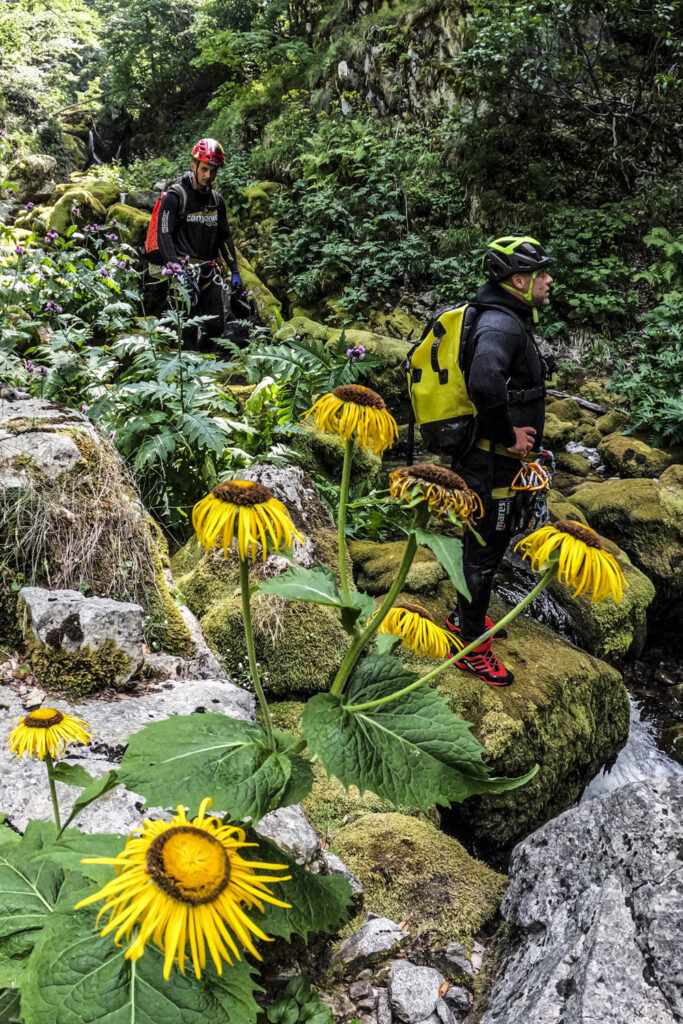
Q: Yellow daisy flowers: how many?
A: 7